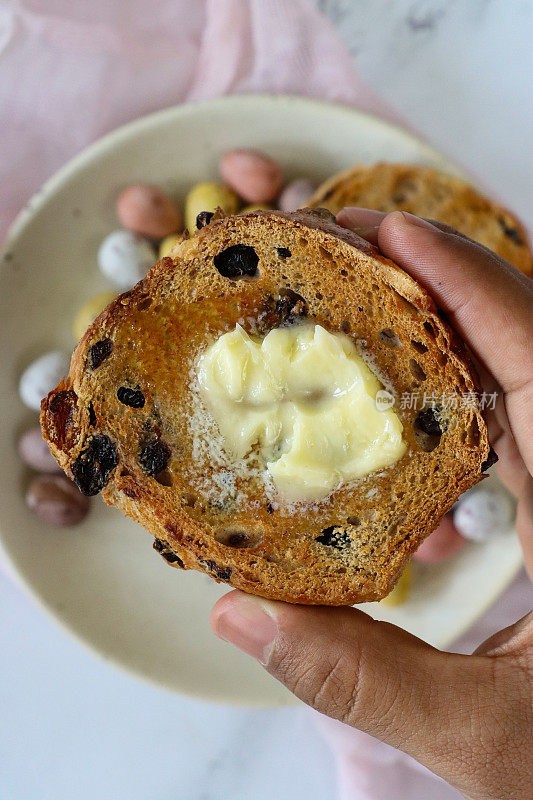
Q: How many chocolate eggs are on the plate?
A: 14